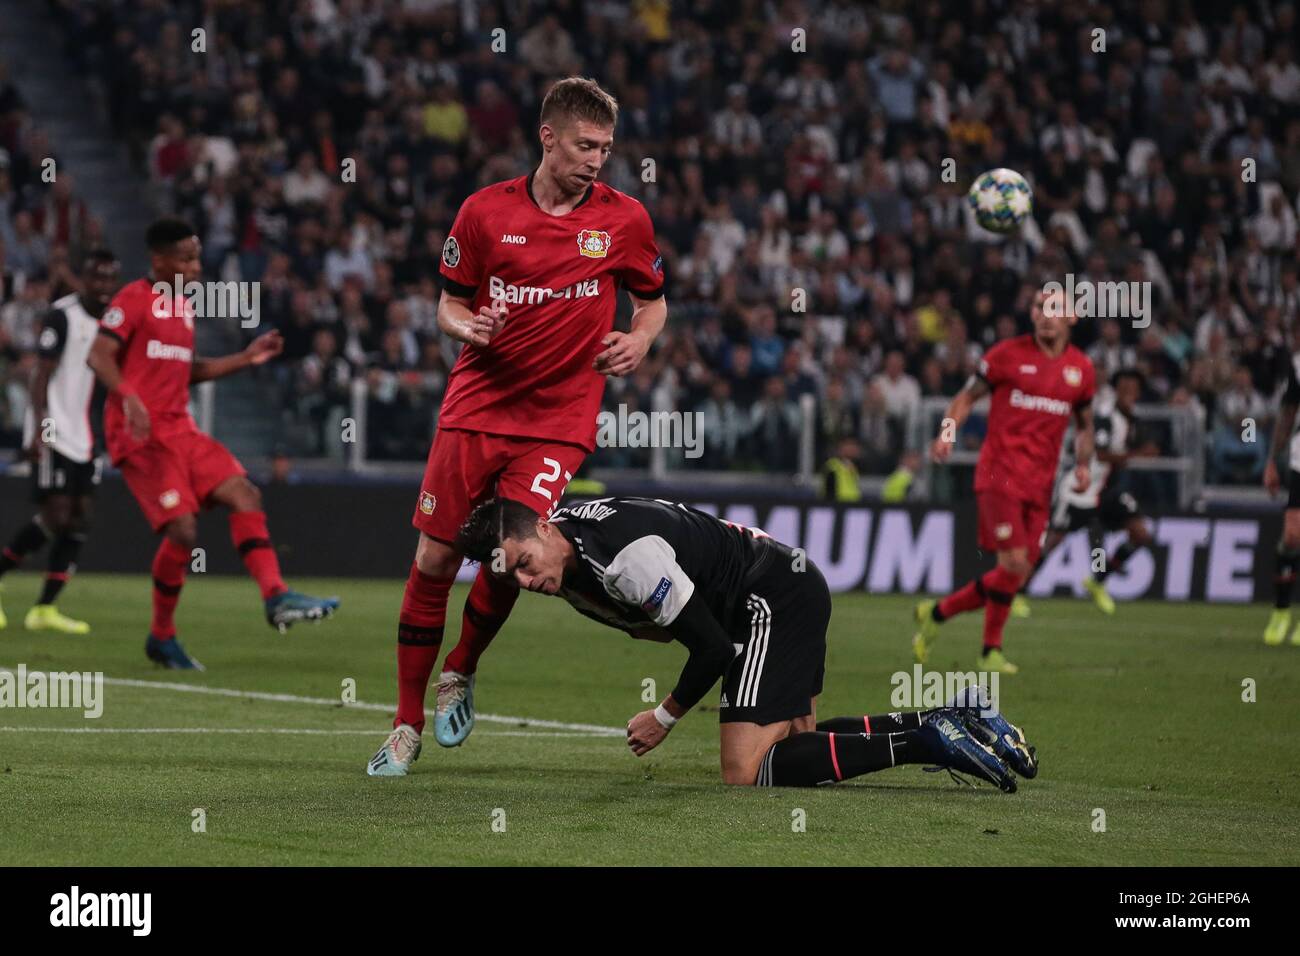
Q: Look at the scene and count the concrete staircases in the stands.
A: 1